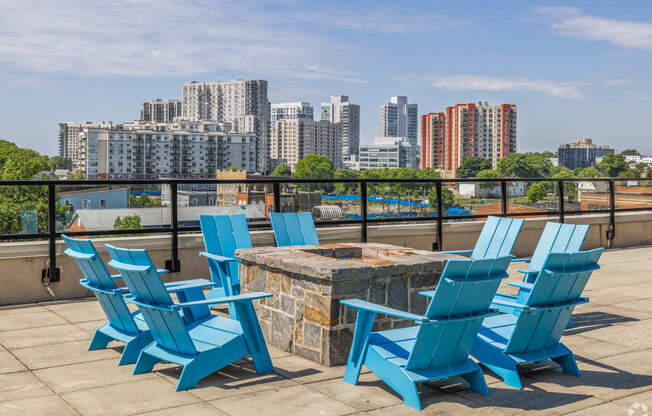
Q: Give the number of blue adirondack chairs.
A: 8